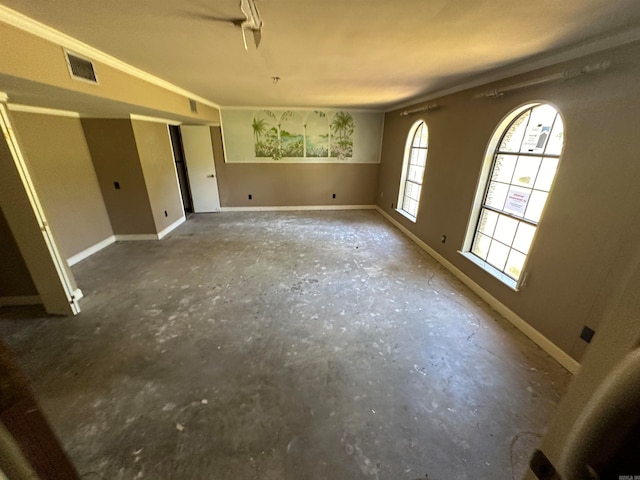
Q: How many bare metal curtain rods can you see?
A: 2